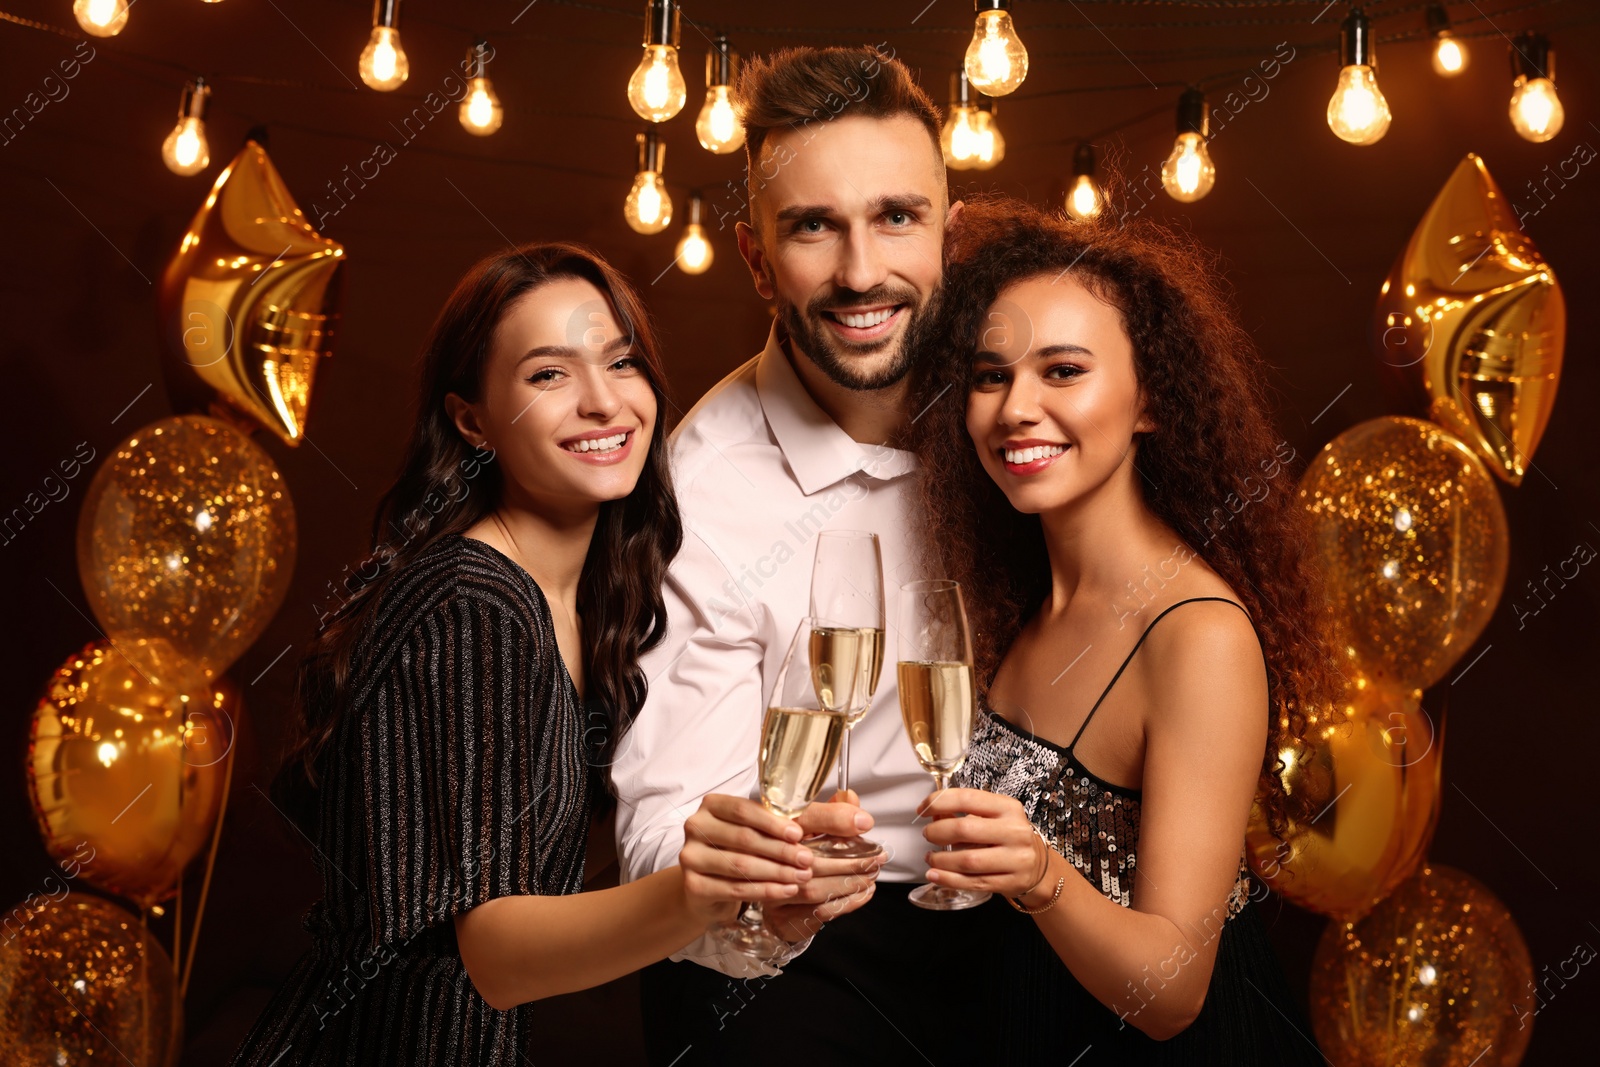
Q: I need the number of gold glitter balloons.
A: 4